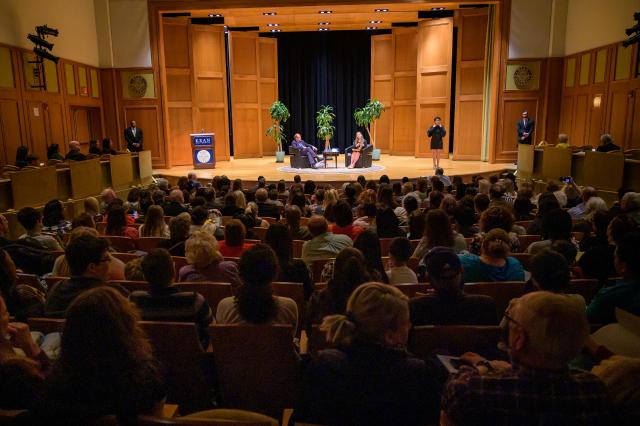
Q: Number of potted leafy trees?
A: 3